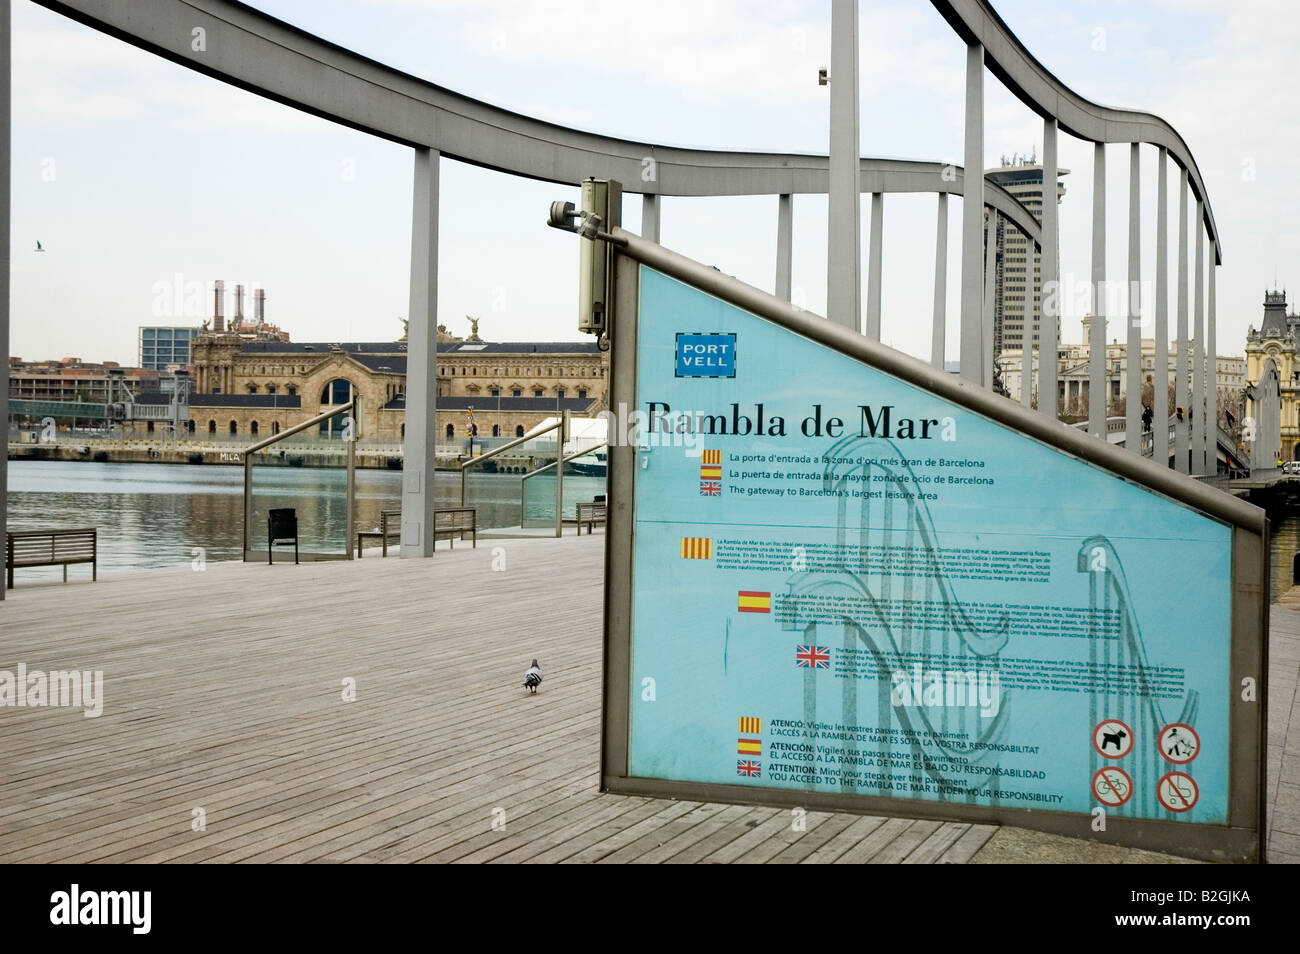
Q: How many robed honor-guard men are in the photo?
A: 0